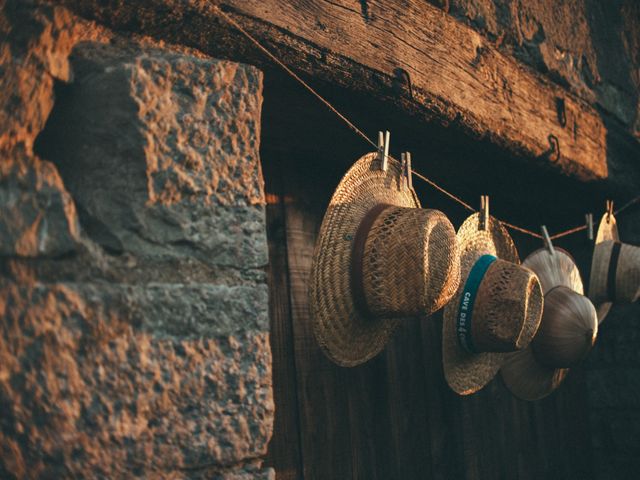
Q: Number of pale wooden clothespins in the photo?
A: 6